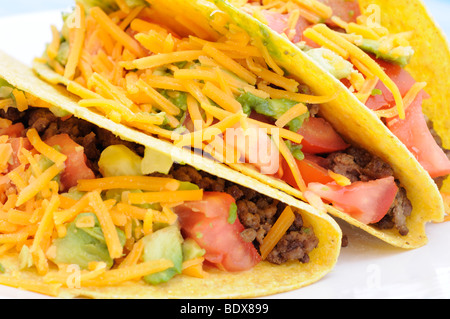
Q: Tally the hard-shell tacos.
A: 3